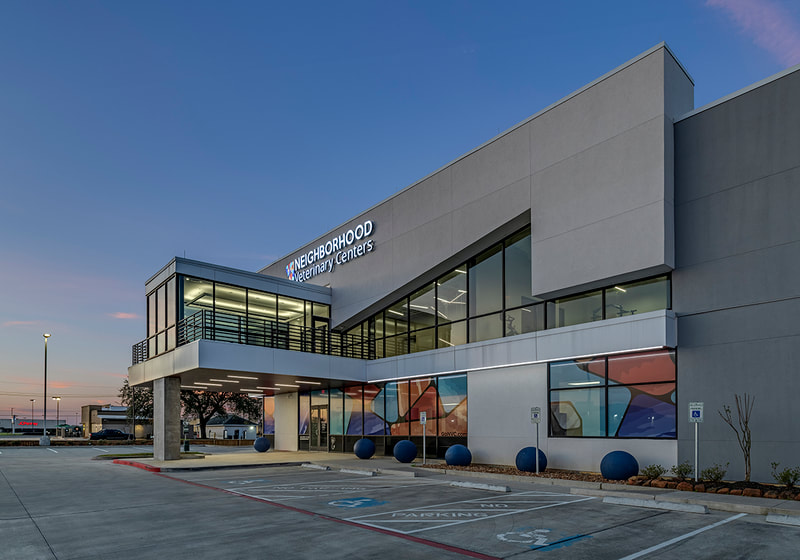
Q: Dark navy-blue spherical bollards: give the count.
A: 6